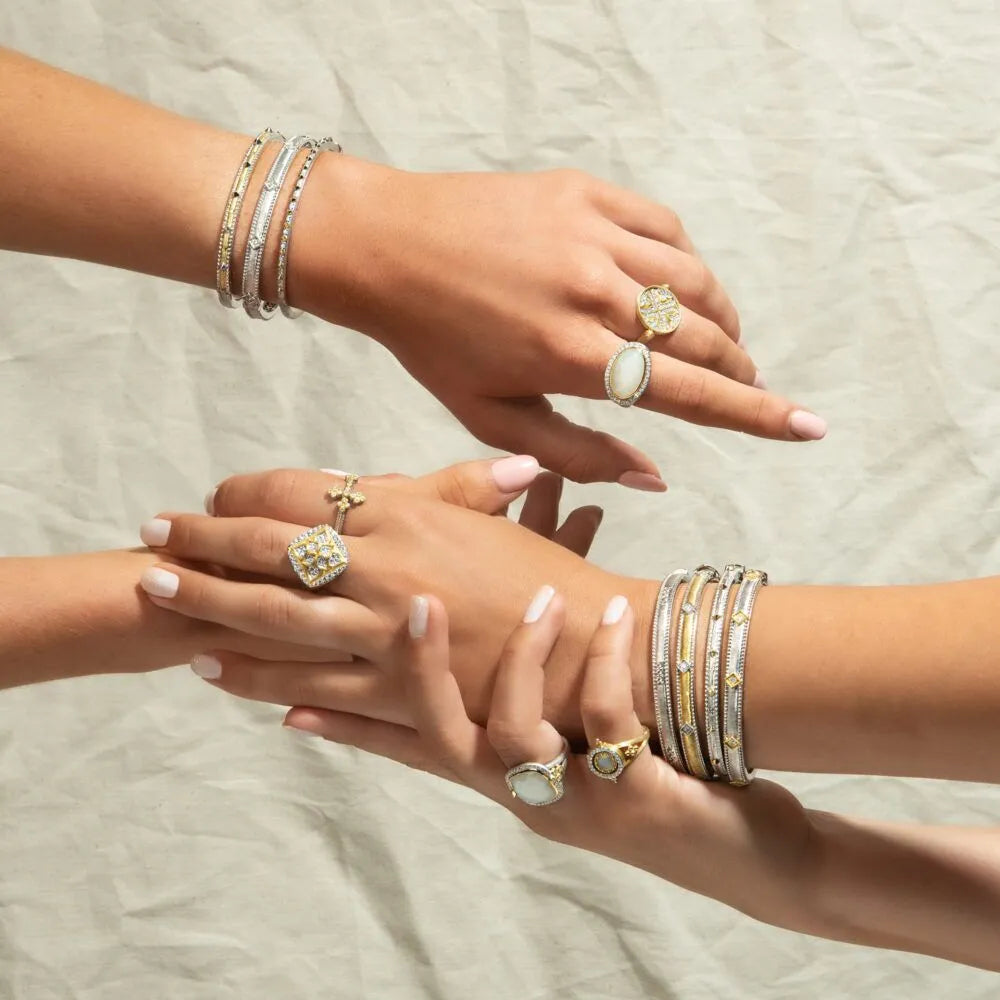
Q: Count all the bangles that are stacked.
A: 7